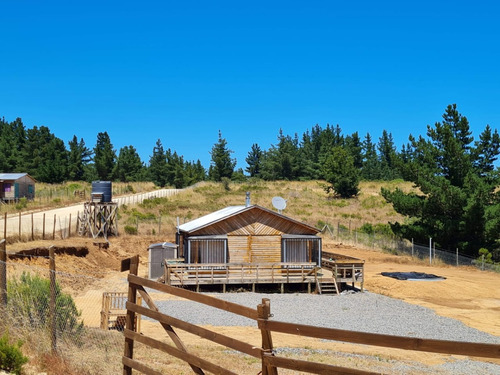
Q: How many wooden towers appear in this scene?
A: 1